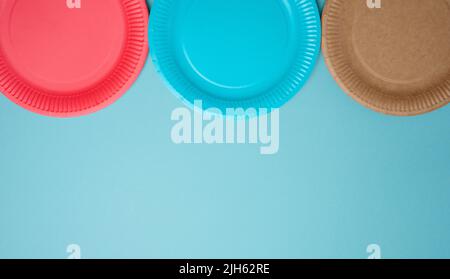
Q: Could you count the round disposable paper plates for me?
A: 3